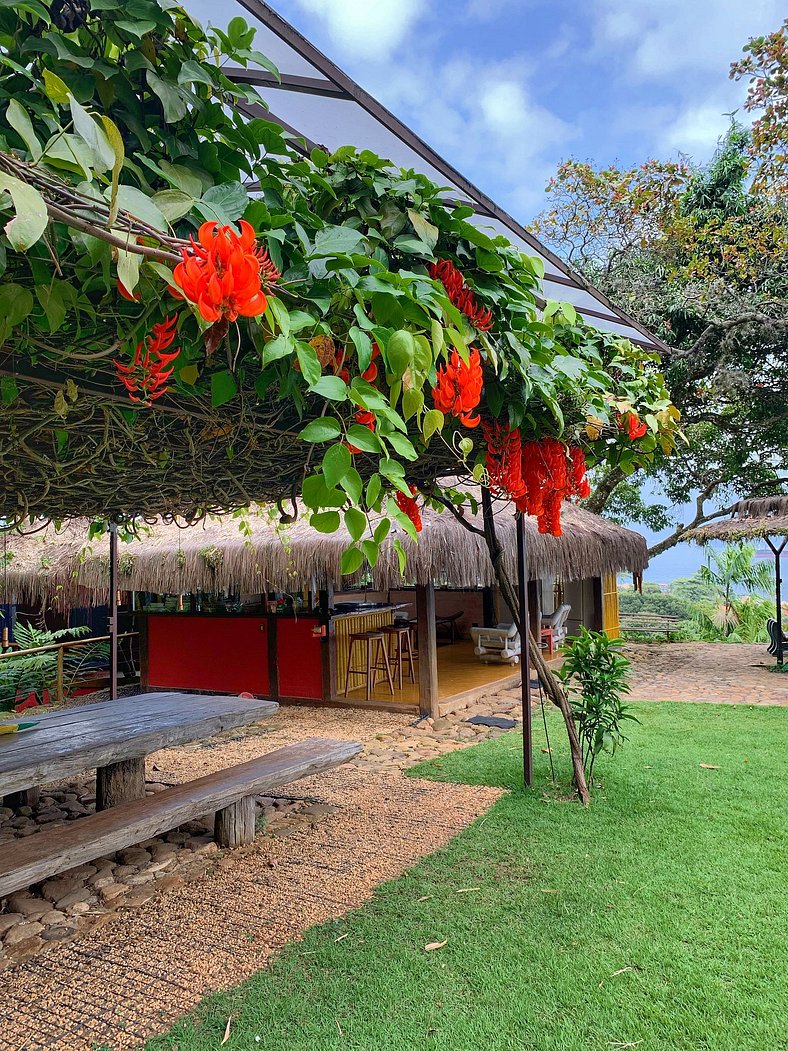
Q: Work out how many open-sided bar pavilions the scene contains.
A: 1